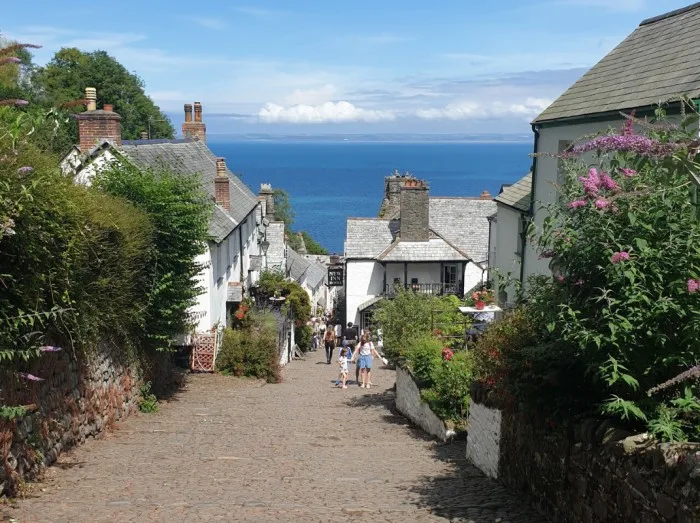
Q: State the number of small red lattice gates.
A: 1